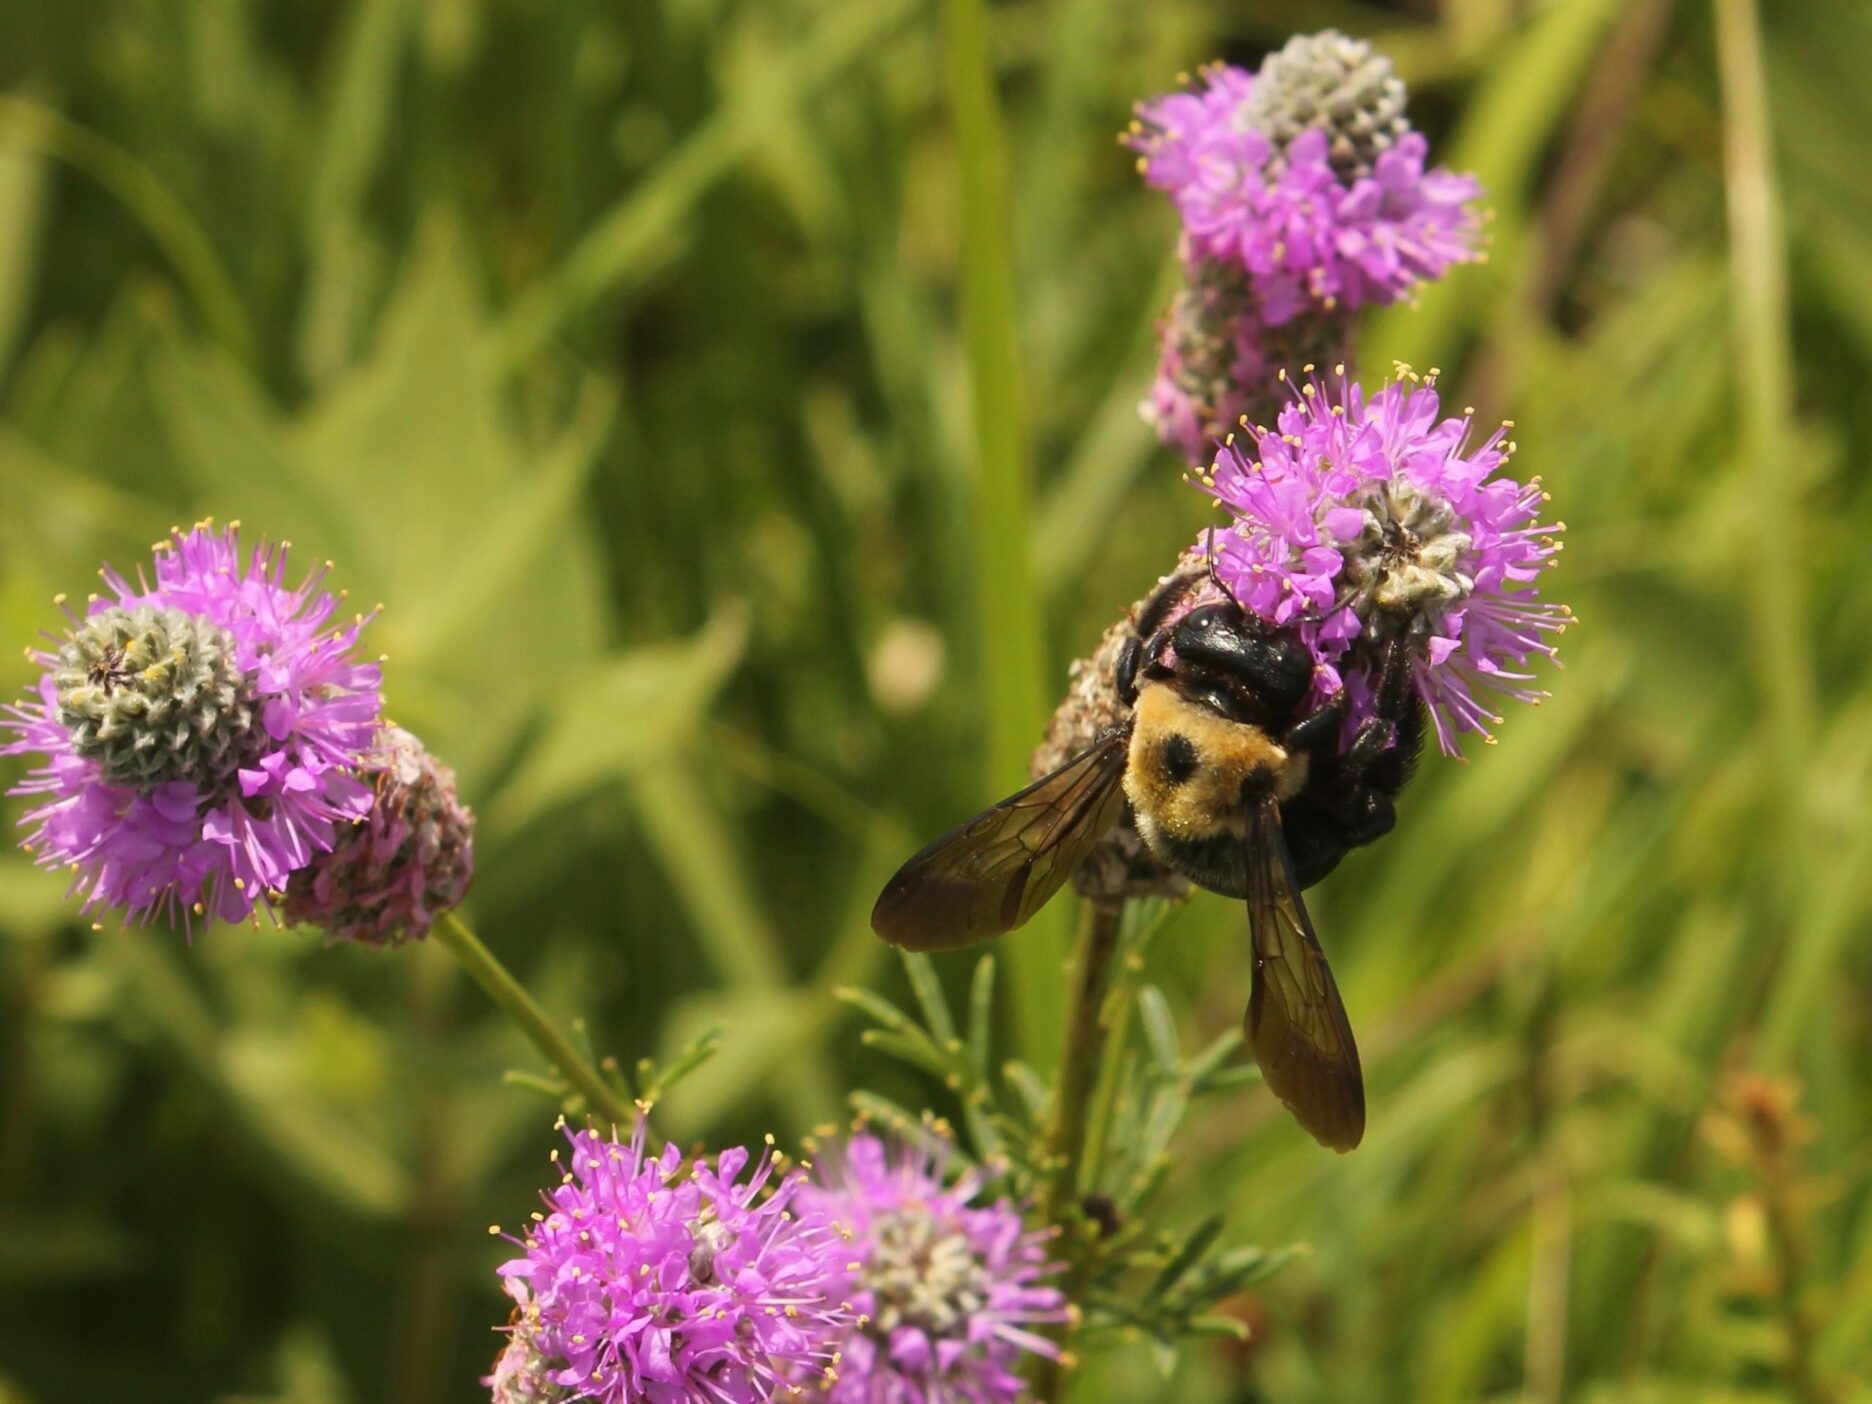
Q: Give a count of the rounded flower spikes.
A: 5